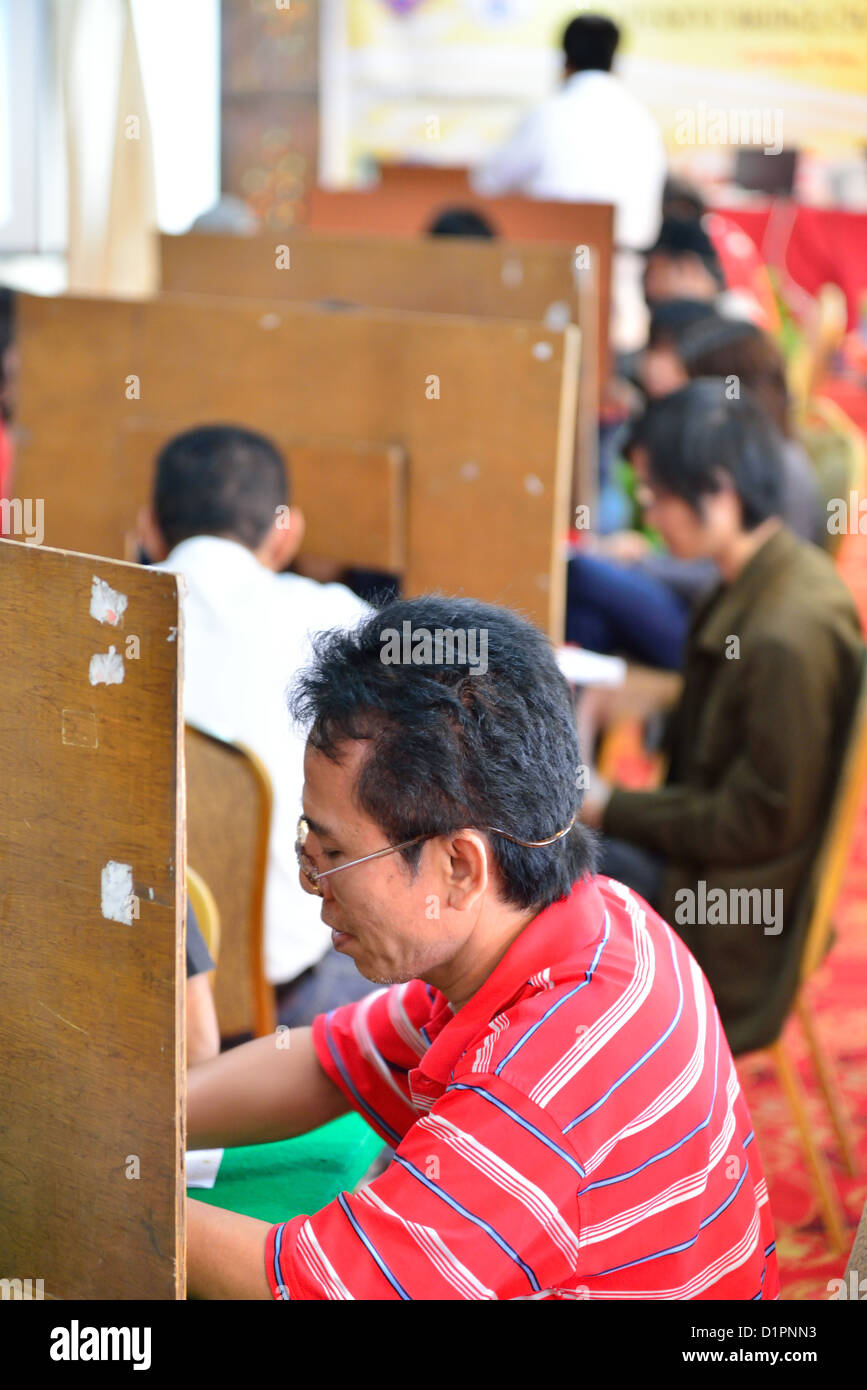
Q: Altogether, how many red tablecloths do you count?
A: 1